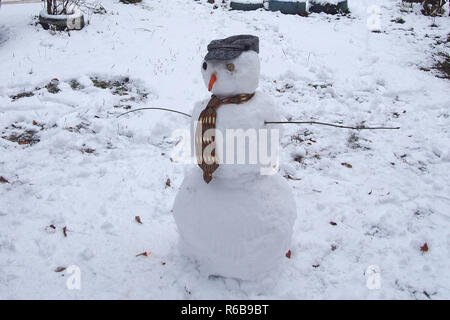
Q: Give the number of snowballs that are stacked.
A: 3